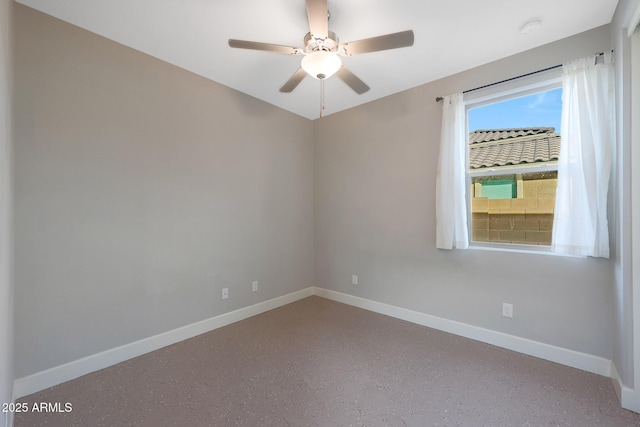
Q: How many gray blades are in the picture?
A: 5